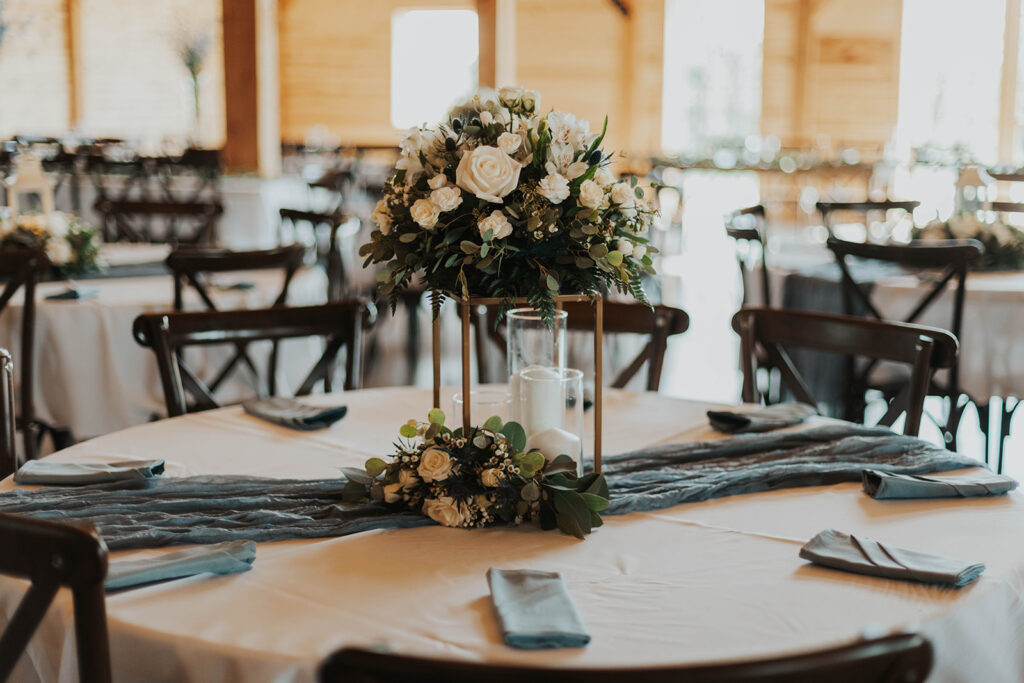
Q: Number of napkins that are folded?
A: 7